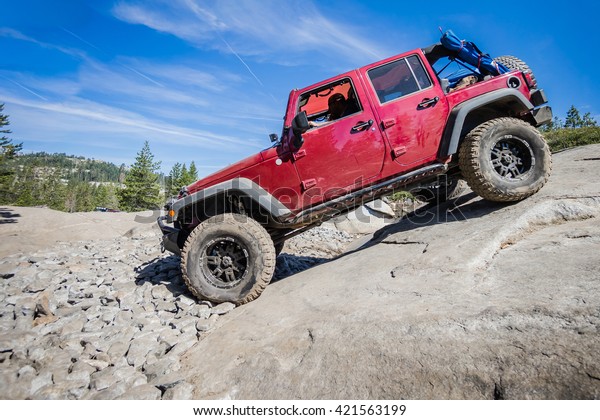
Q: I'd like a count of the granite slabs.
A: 1